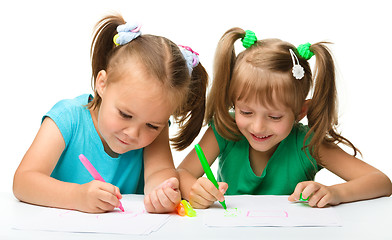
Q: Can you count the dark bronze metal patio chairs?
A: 0